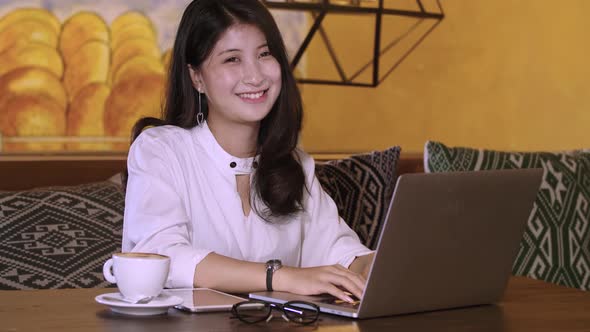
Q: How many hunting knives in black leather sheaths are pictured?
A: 0